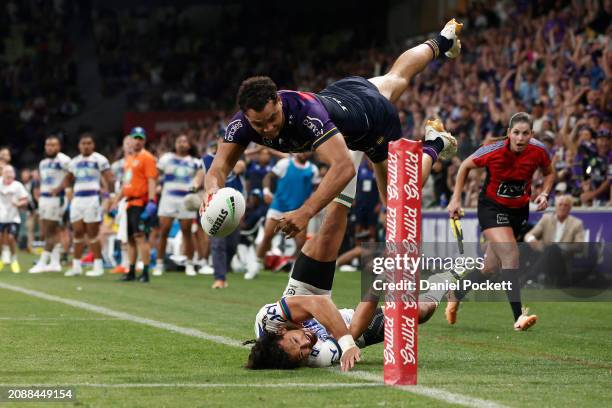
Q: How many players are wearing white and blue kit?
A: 5